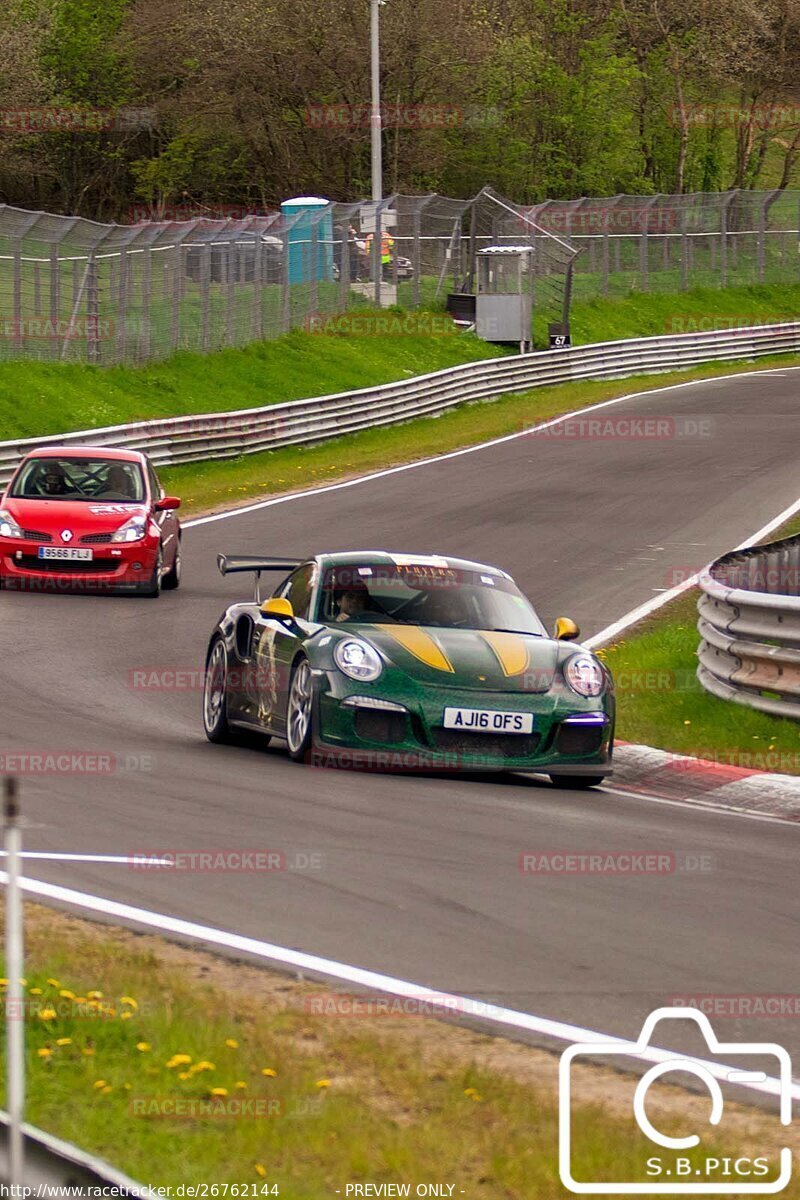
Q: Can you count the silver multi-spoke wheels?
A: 2